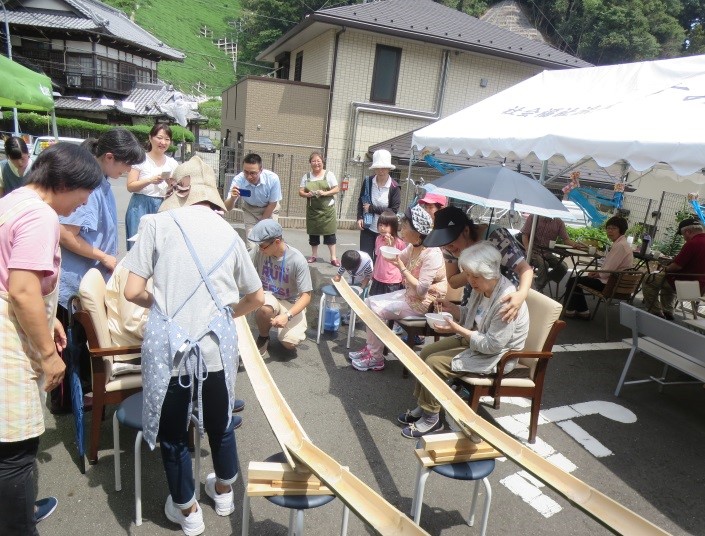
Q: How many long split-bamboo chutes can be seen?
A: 2